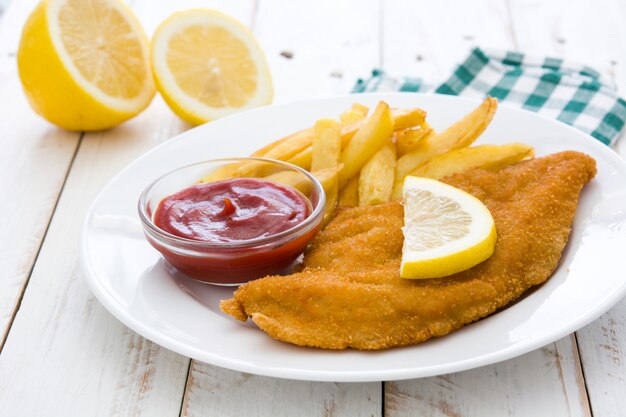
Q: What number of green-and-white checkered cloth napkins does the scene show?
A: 1